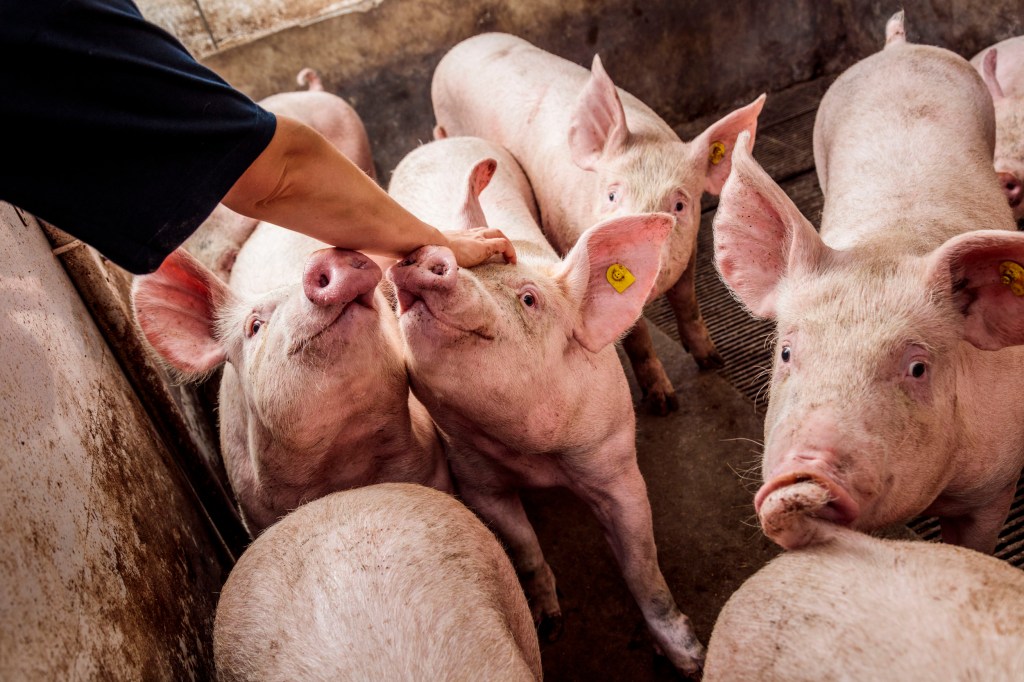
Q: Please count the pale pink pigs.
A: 8